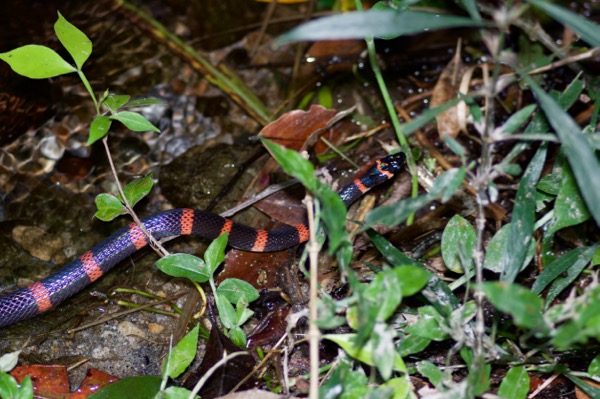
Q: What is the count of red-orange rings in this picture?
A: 9